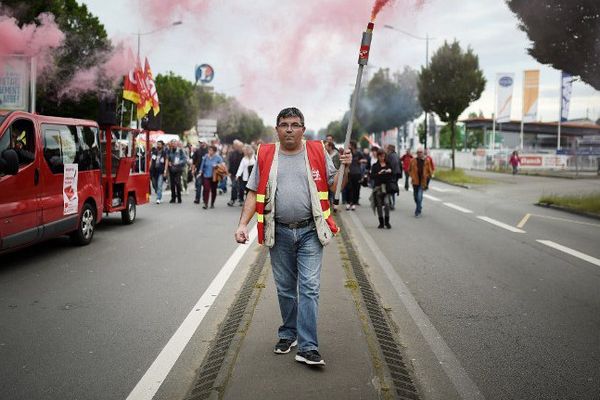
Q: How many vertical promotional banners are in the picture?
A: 3